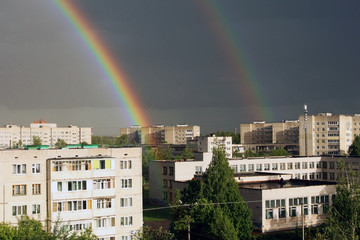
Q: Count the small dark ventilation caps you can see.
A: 6